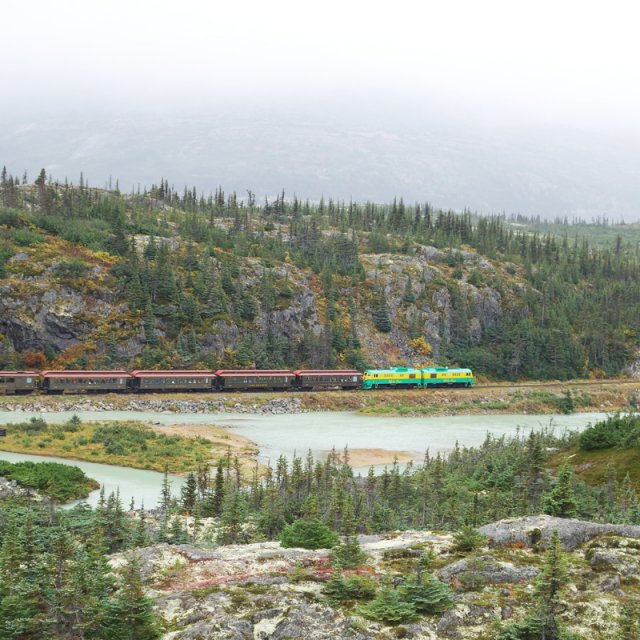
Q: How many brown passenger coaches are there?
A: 5